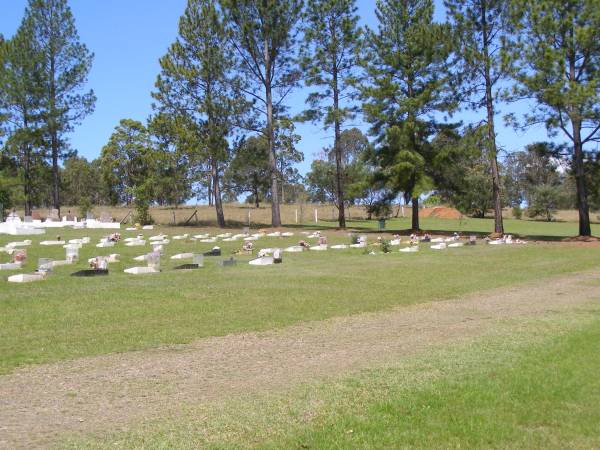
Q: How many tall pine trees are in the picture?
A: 8